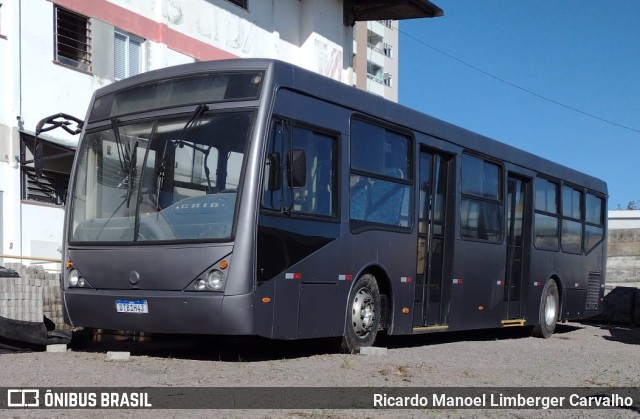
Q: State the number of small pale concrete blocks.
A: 3